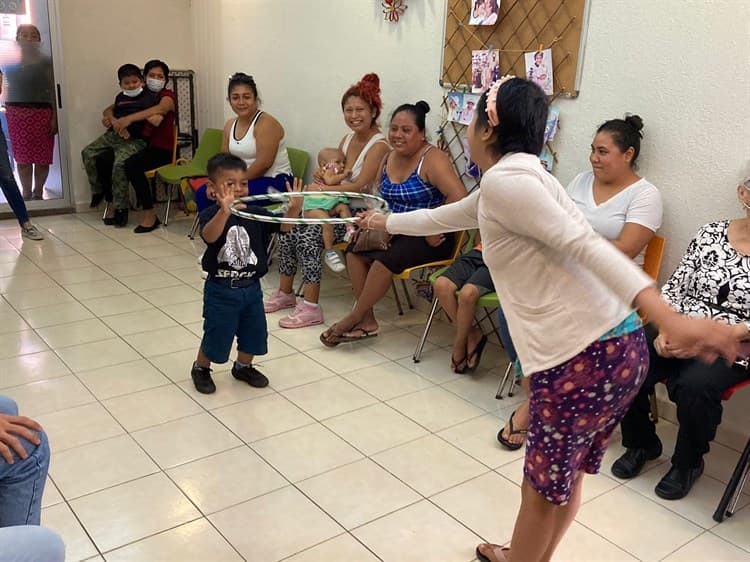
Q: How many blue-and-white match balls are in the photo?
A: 0